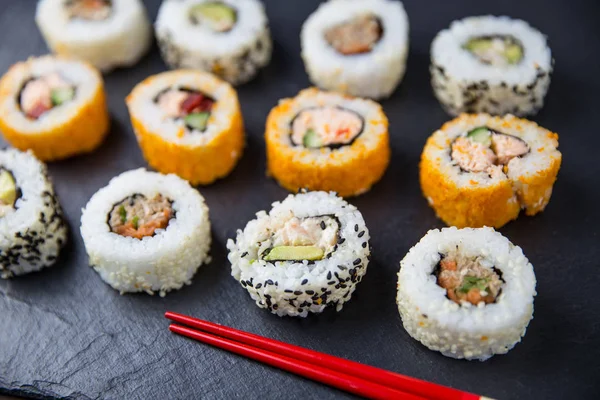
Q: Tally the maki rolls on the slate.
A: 12